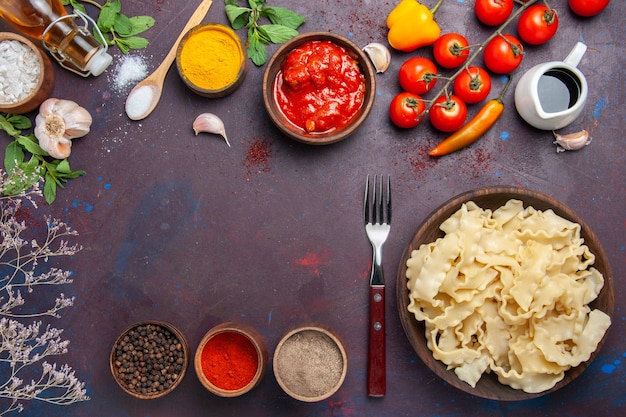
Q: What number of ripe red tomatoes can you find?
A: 9